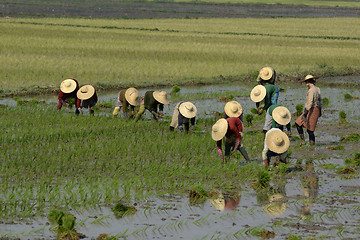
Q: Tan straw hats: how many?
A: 12